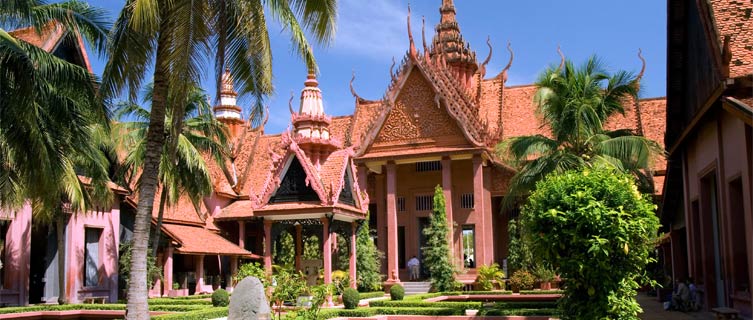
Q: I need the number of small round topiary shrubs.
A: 3